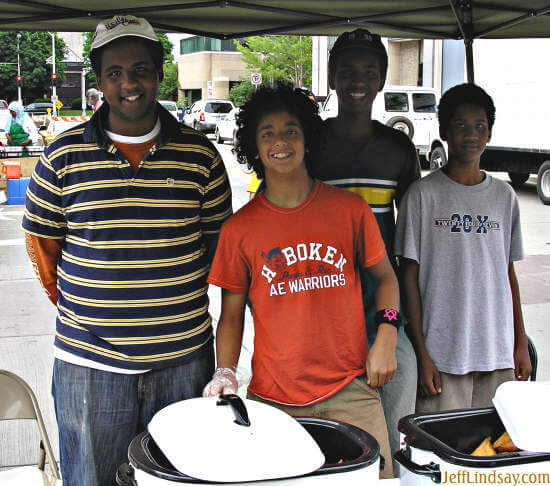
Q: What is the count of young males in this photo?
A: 4